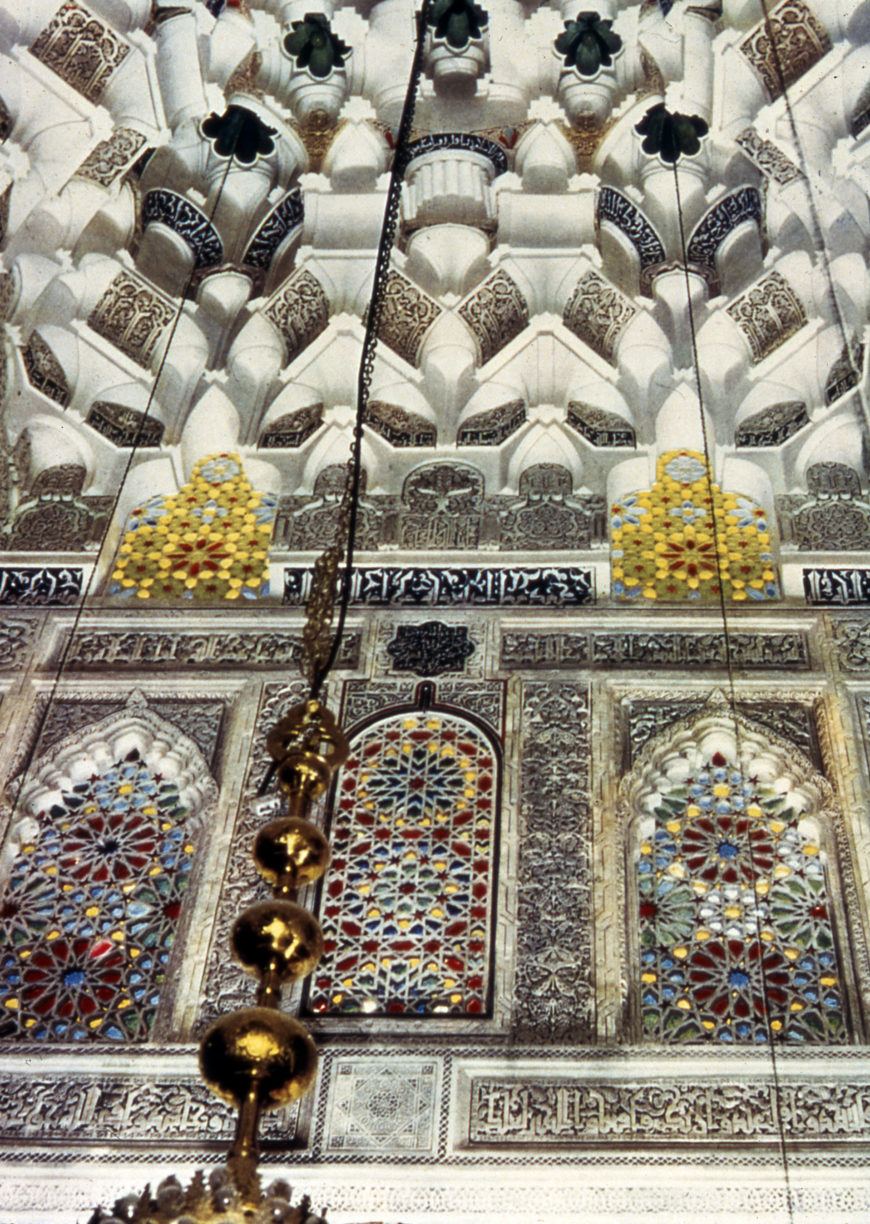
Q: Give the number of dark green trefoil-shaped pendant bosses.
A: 5